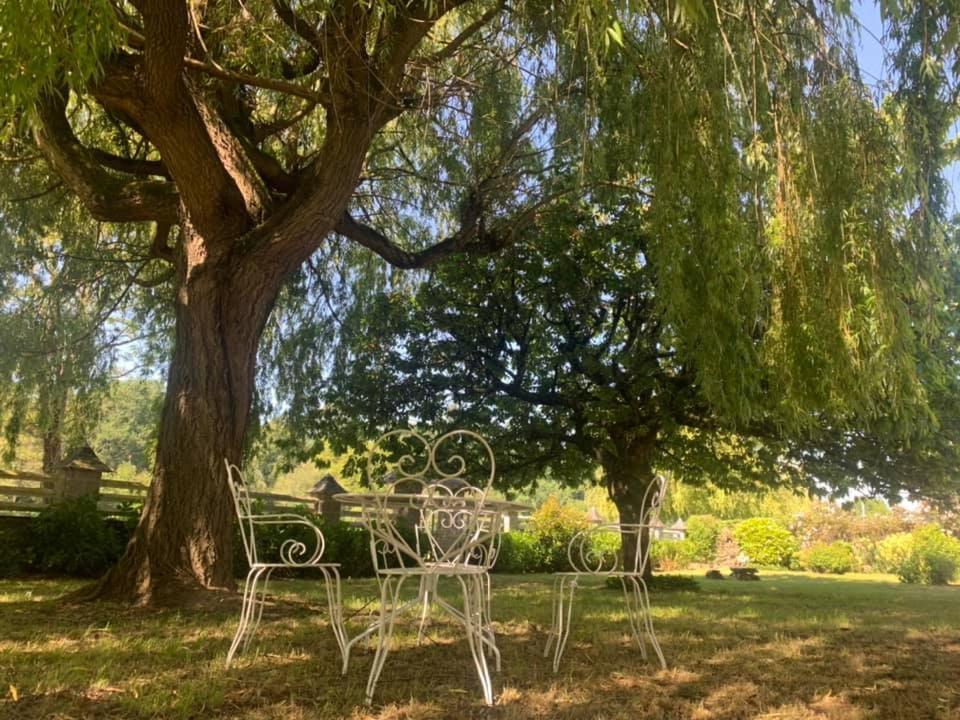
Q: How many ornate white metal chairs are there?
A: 4